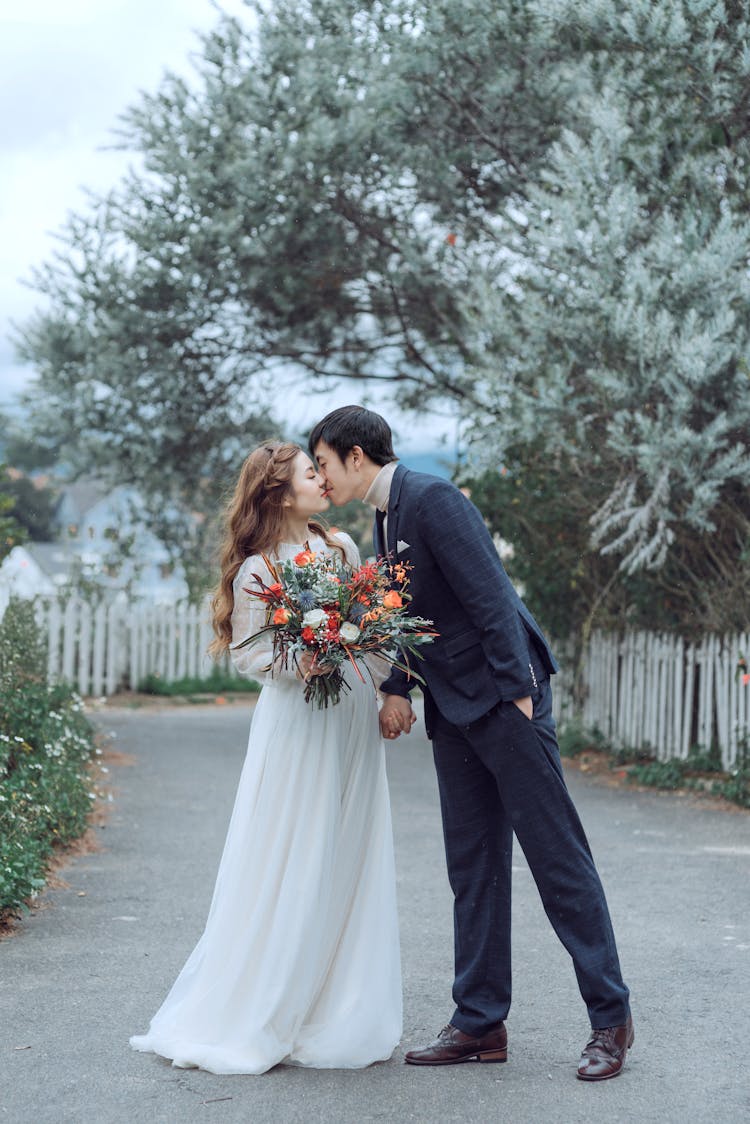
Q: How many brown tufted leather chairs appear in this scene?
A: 0